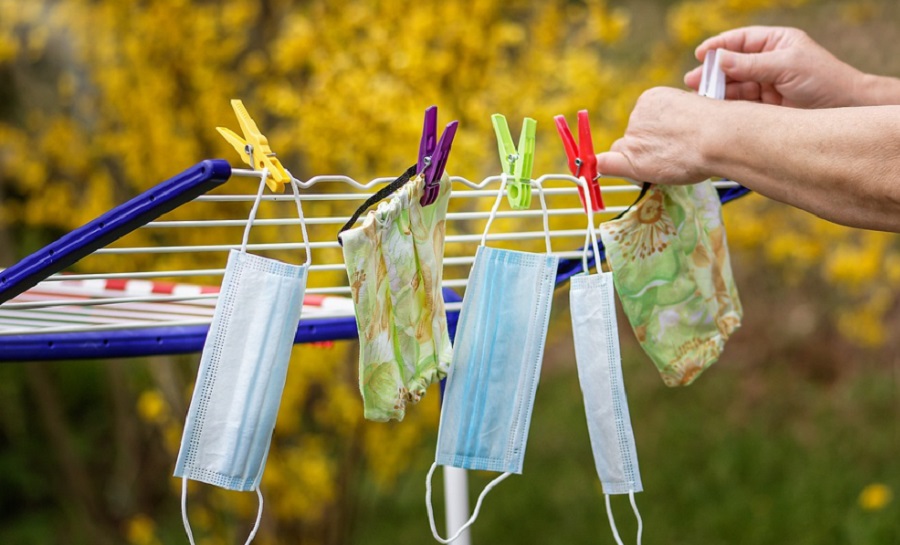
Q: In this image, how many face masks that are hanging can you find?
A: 5